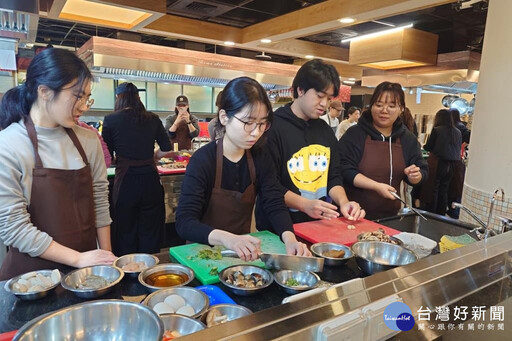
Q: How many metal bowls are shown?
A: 13